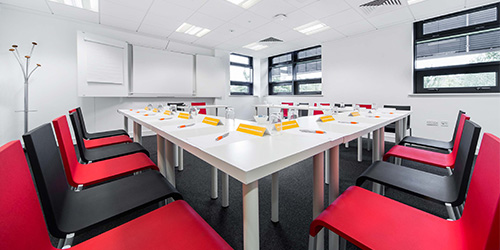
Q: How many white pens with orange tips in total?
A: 10